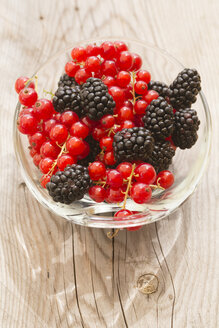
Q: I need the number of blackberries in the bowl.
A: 11